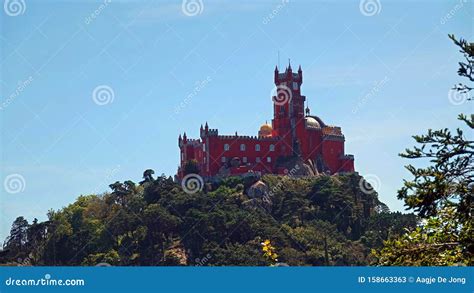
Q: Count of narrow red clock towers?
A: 1